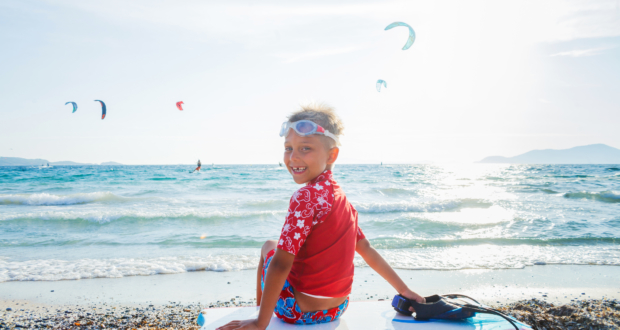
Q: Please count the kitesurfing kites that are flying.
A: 5